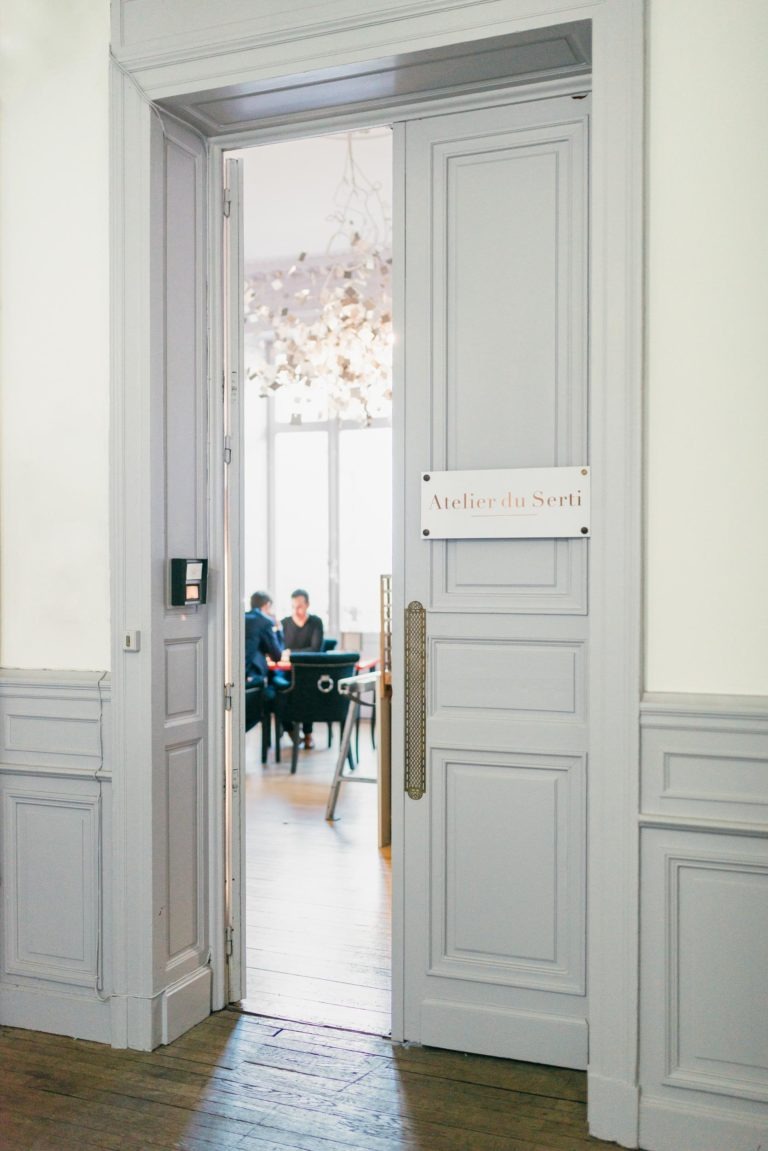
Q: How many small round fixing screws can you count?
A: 4